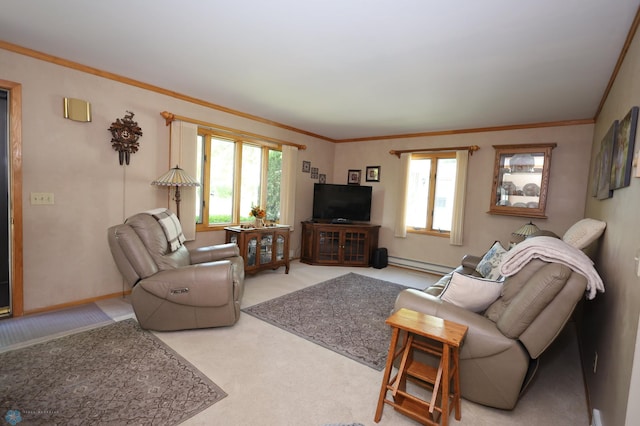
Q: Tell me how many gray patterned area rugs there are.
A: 2